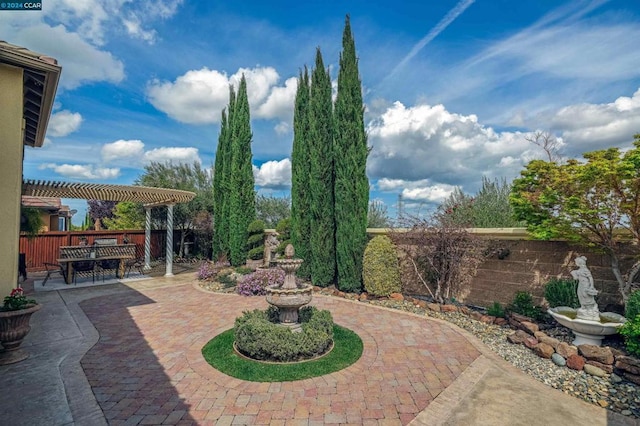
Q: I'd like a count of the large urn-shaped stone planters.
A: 1